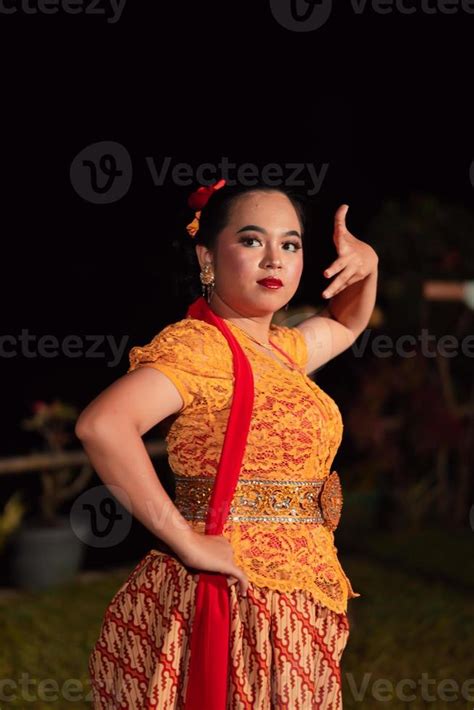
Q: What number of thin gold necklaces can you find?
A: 1